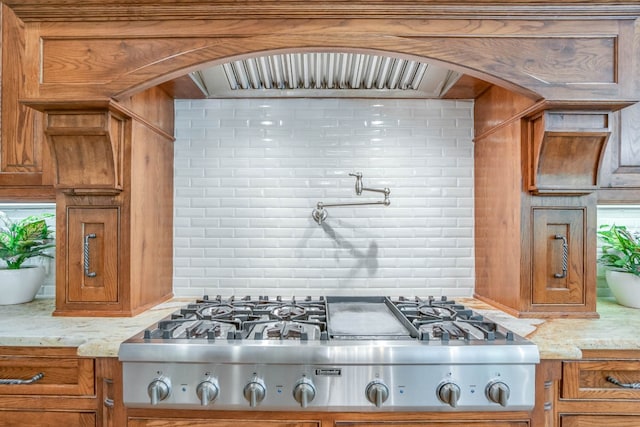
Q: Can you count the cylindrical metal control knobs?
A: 7